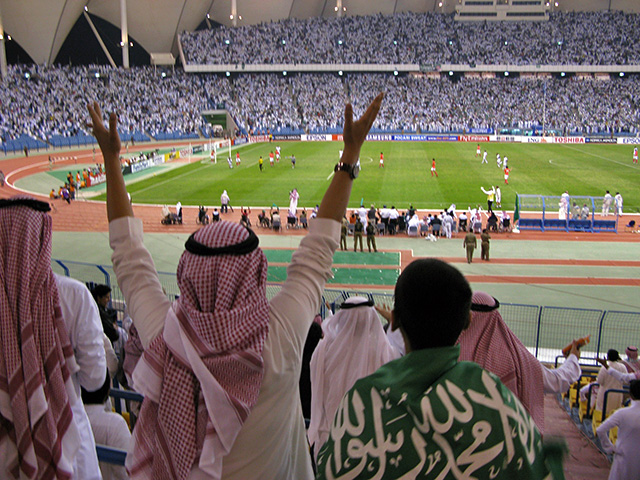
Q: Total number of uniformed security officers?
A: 5